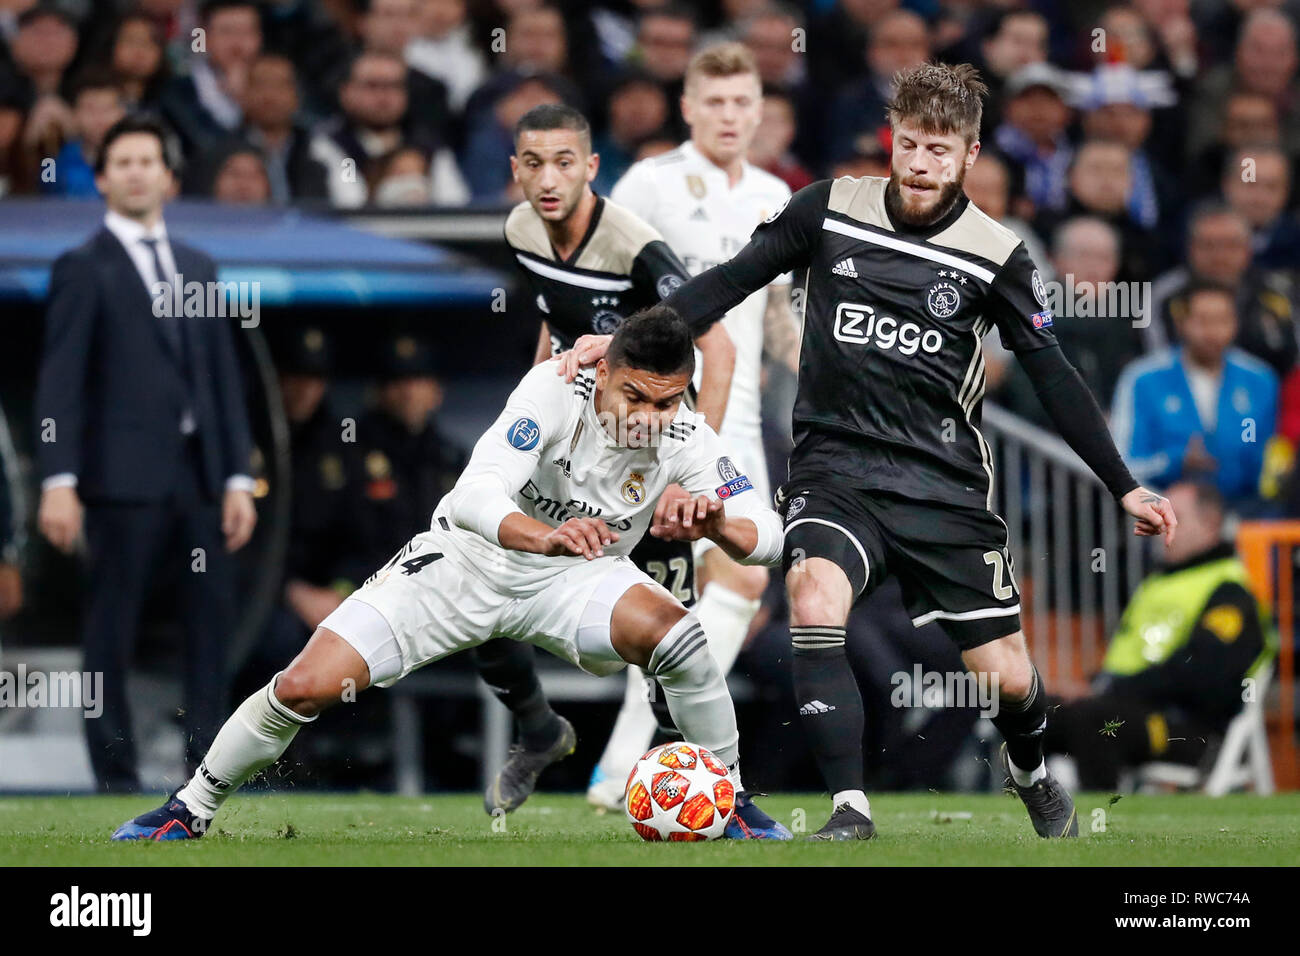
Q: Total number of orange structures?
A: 1